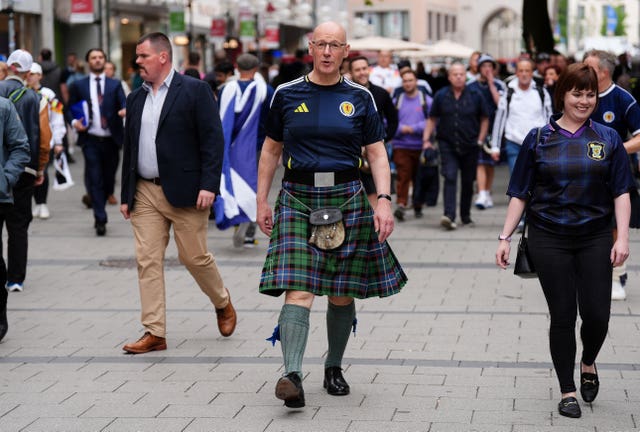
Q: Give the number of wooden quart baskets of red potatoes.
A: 0